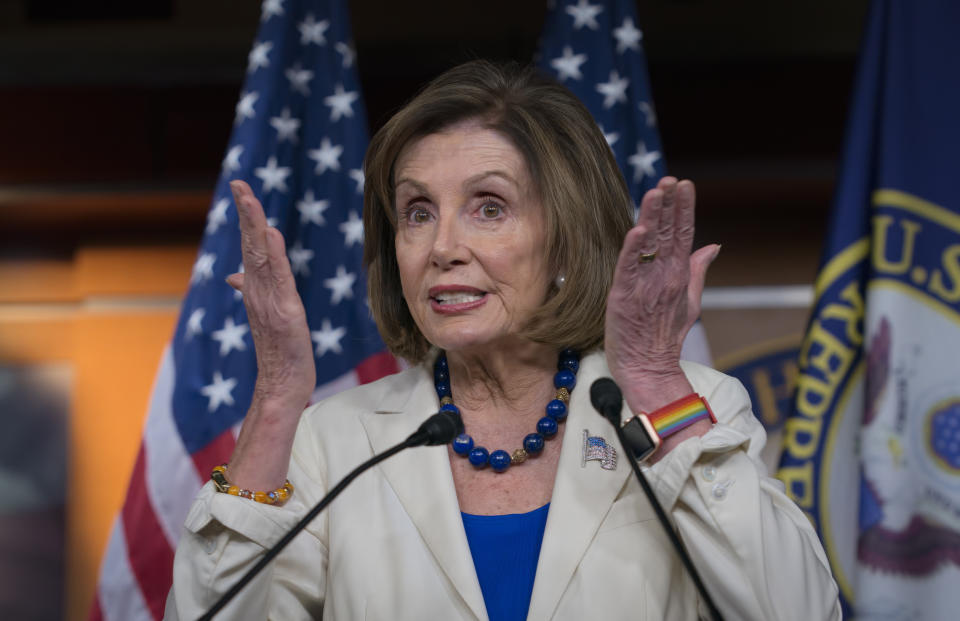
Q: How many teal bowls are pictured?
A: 0